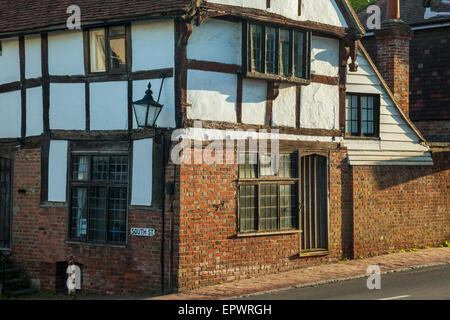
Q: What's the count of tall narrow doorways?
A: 1